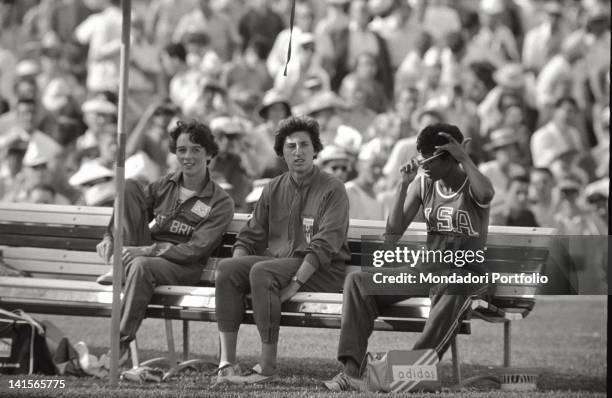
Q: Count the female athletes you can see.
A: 3